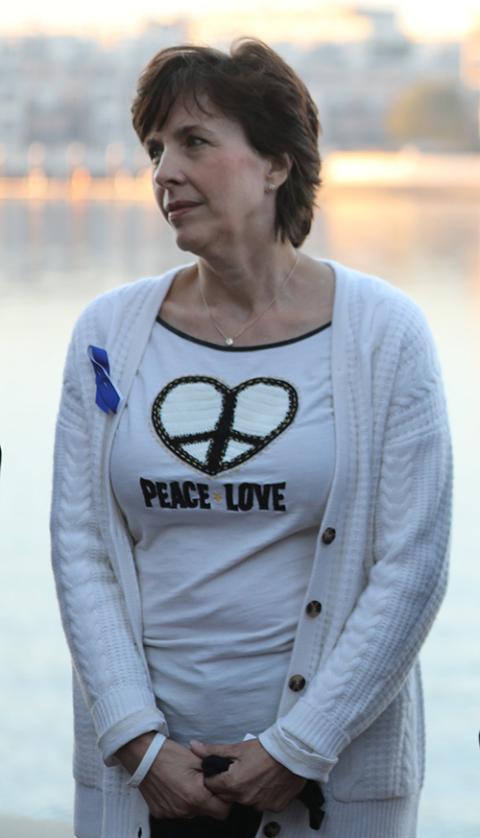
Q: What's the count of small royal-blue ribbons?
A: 1